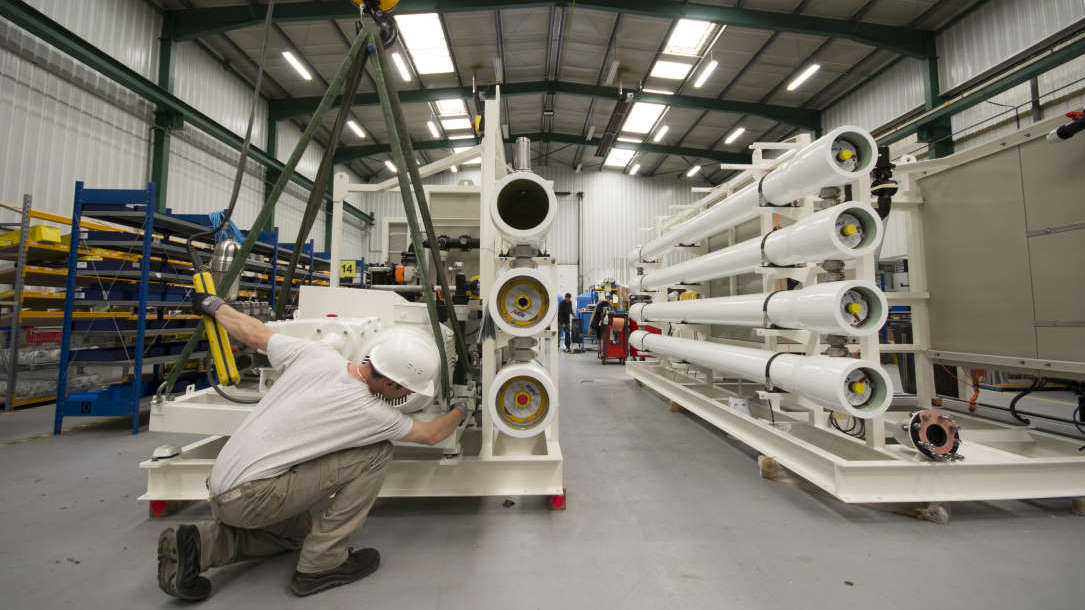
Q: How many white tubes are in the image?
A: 7